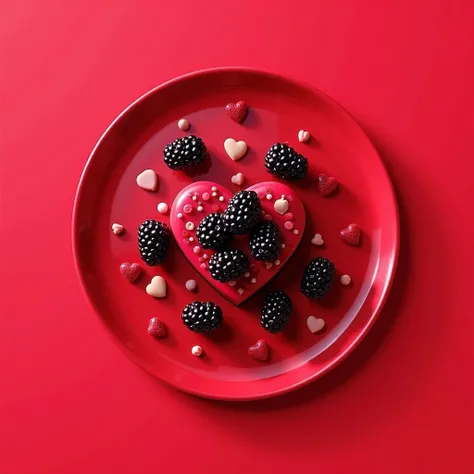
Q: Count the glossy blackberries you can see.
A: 10